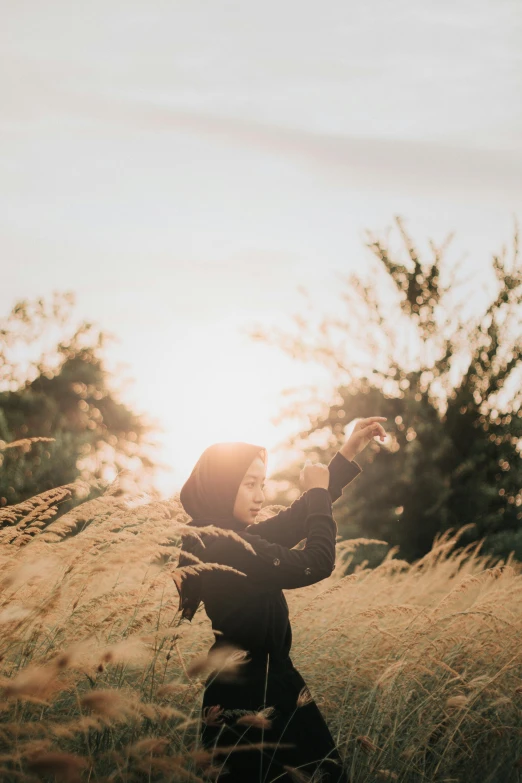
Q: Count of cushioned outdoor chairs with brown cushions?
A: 0